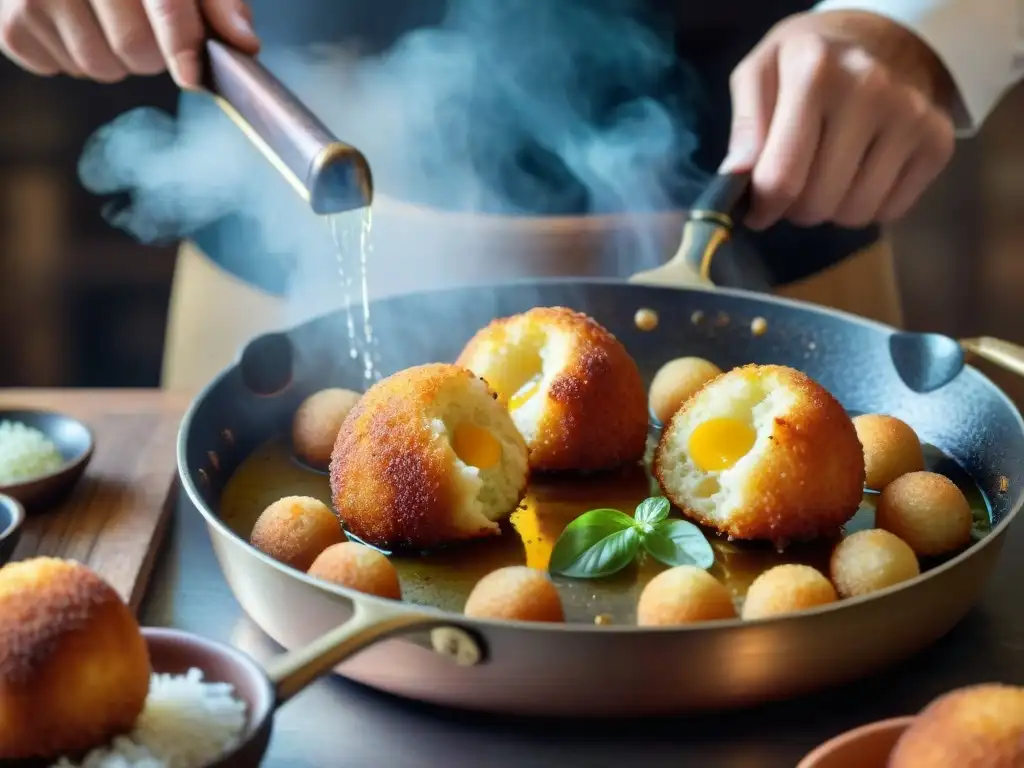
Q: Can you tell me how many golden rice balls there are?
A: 15